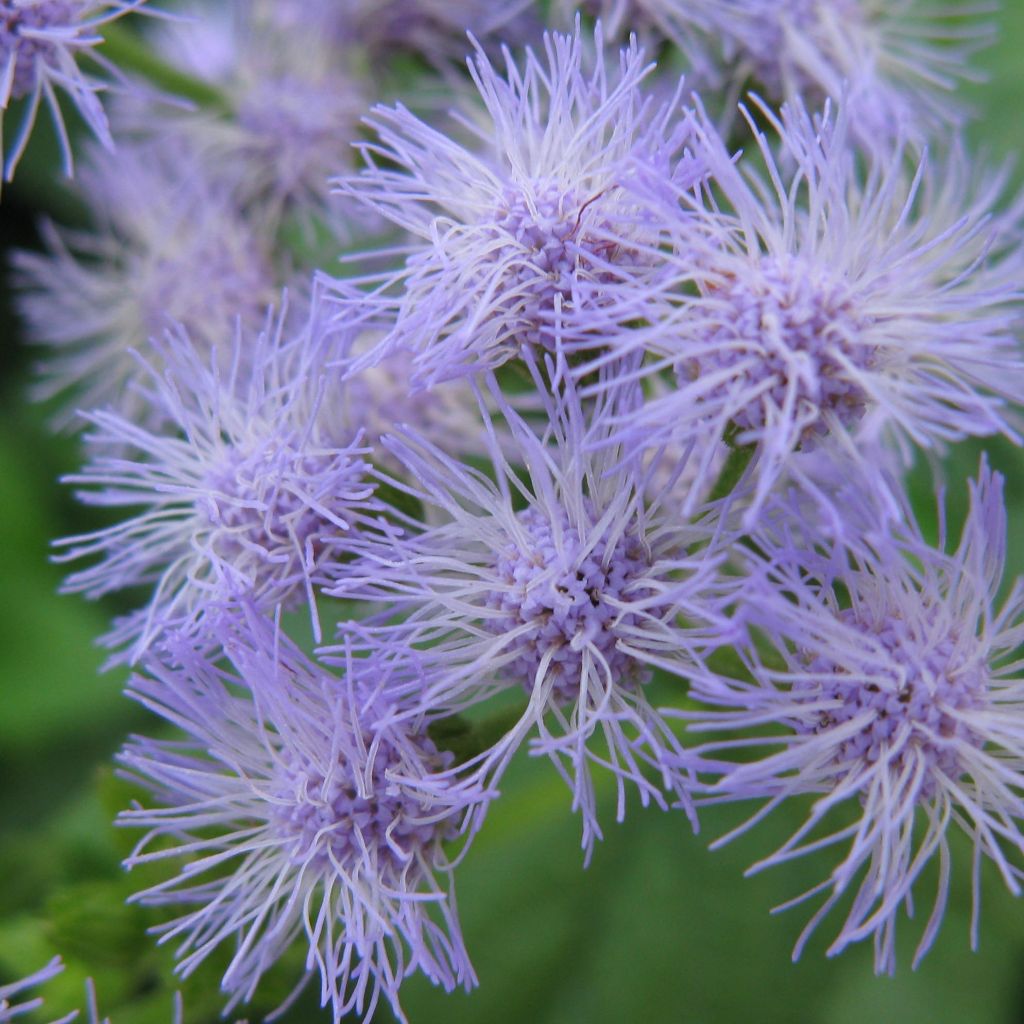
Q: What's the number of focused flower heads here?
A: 6